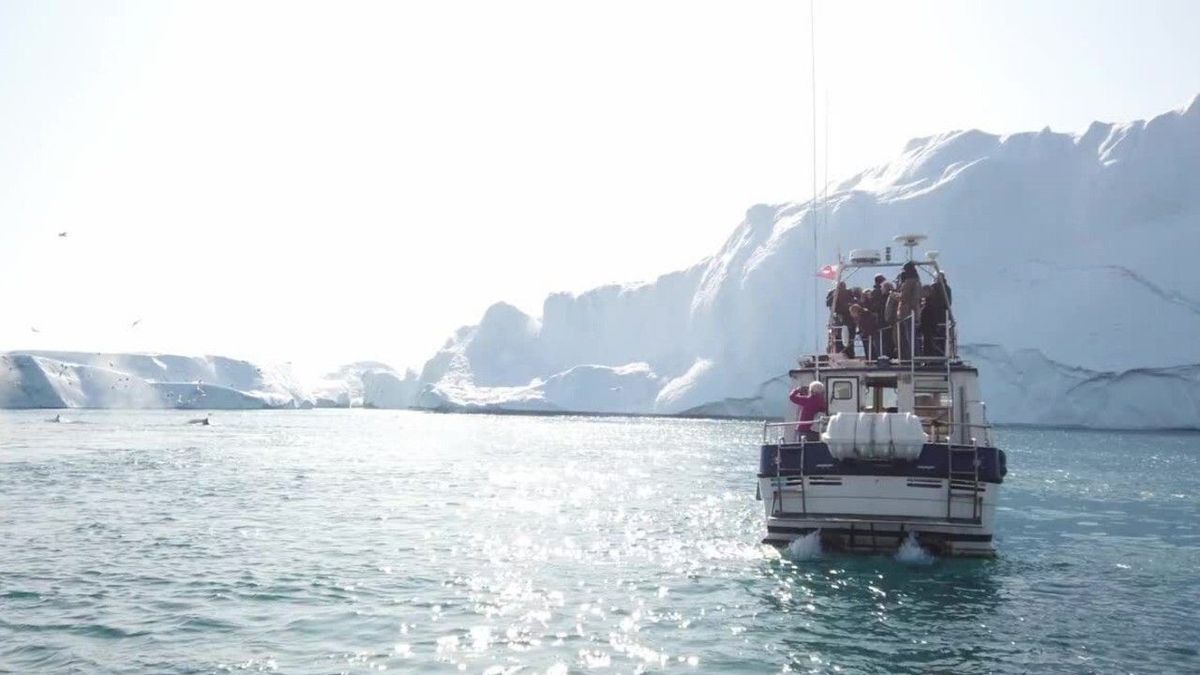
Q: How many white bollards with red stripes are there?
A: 0